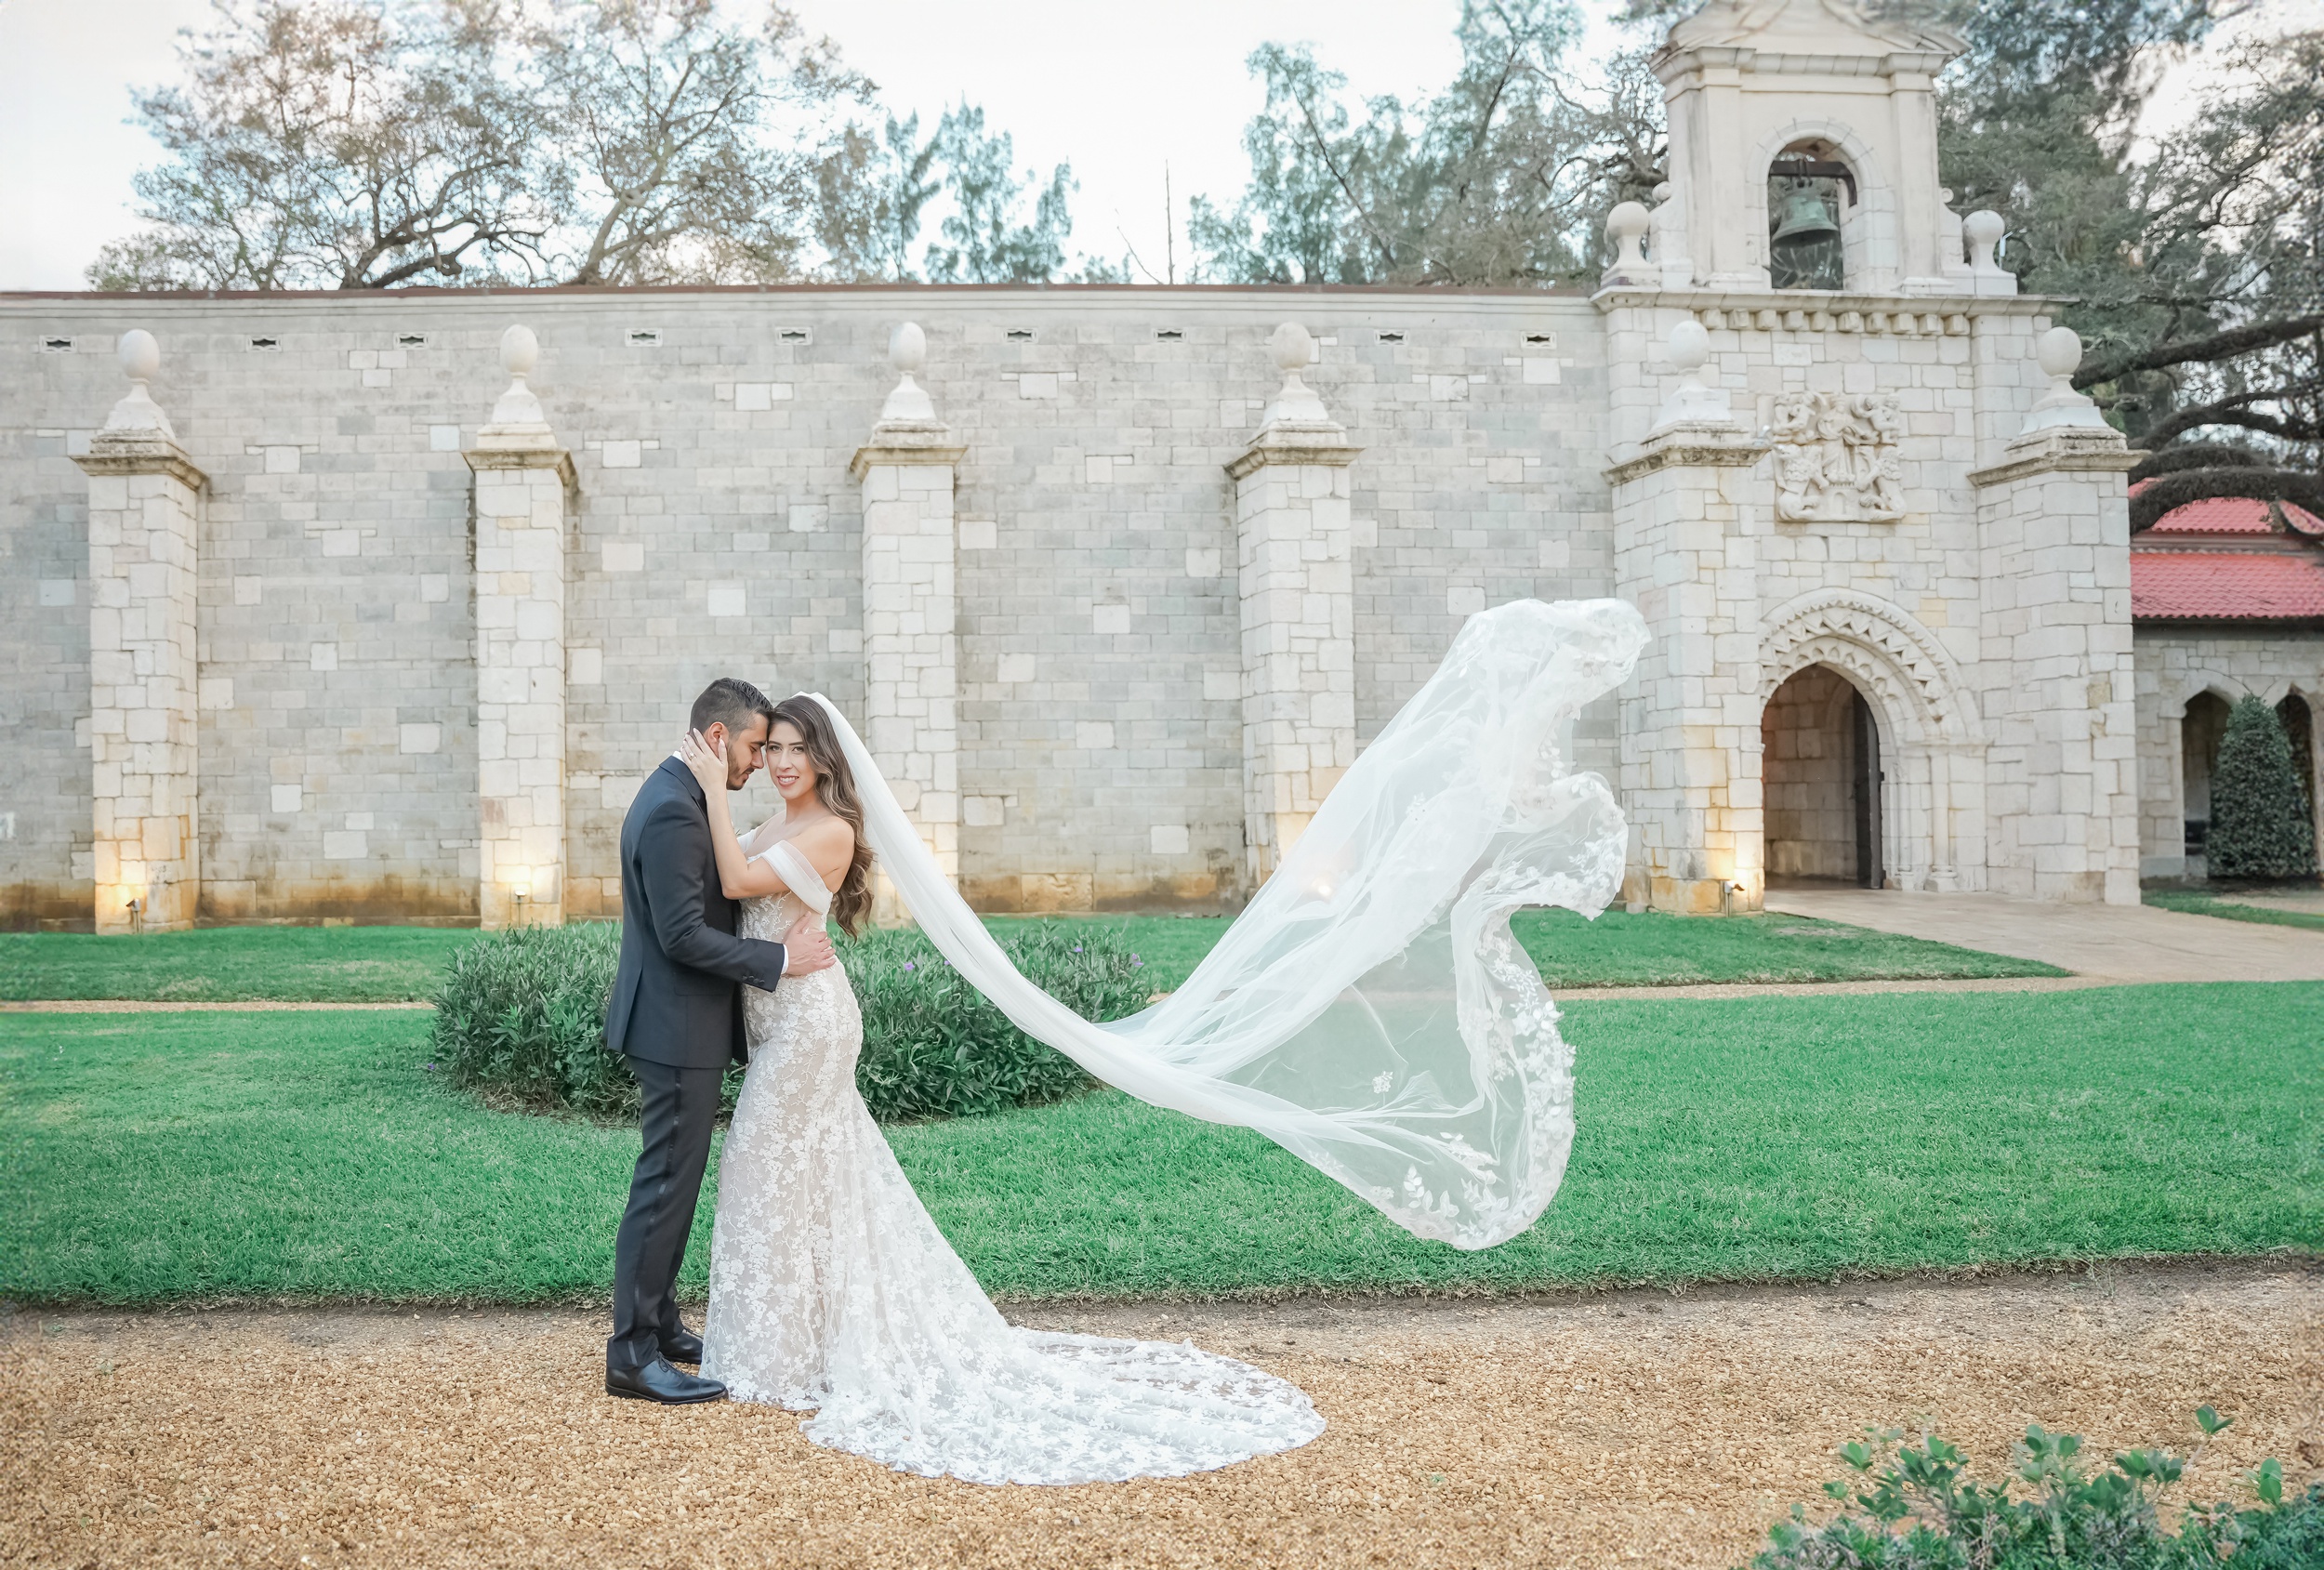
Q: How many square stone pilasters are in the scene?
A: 6